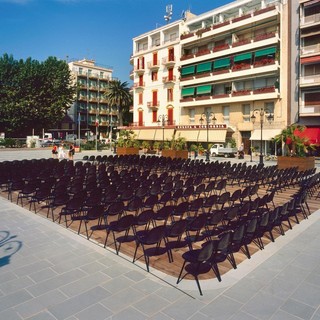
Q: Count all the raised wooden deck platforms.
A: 1